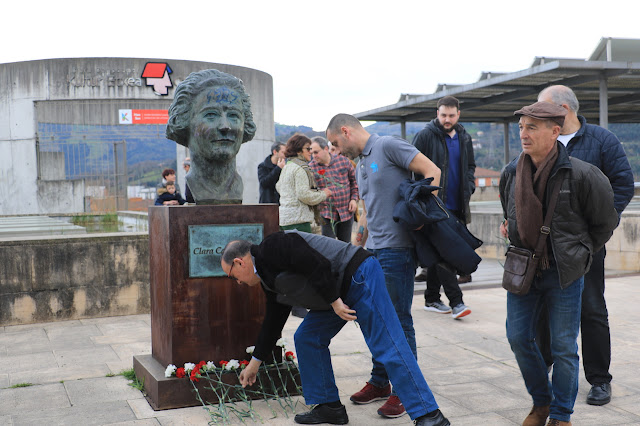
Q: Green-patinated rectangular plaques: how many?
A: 1